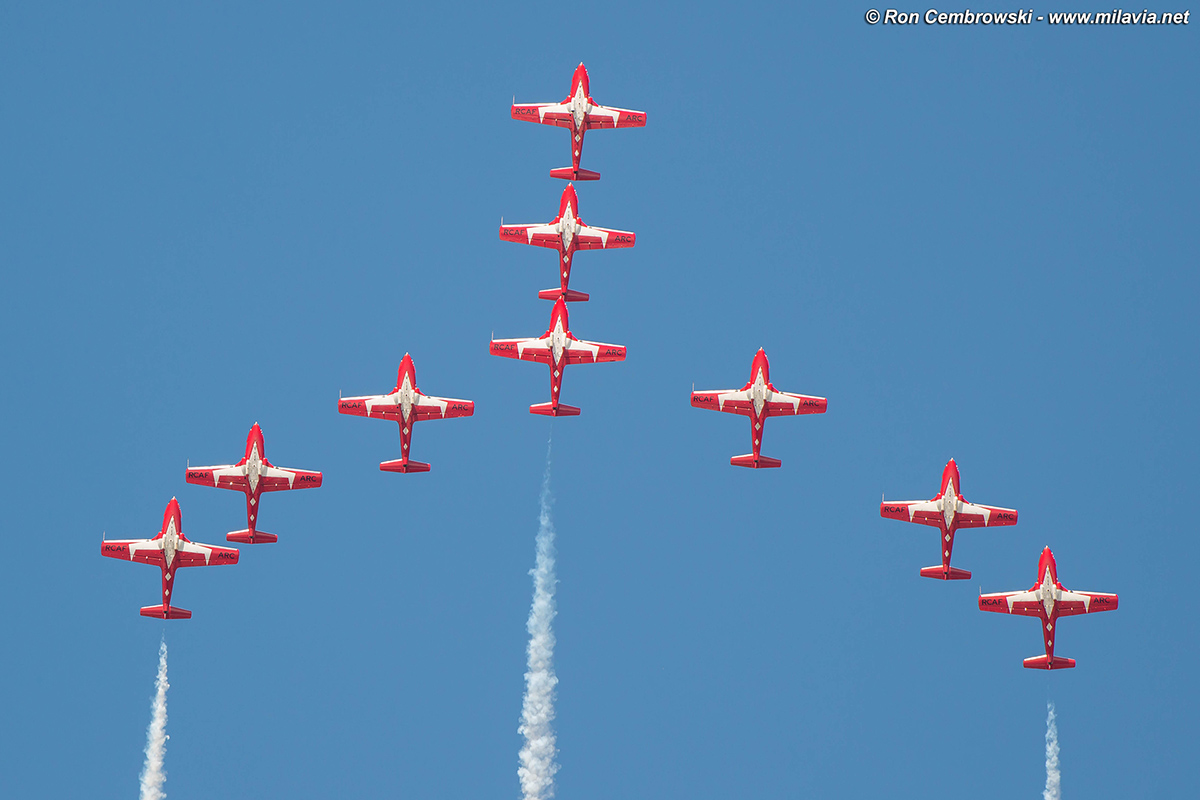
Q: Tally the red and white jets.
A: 9